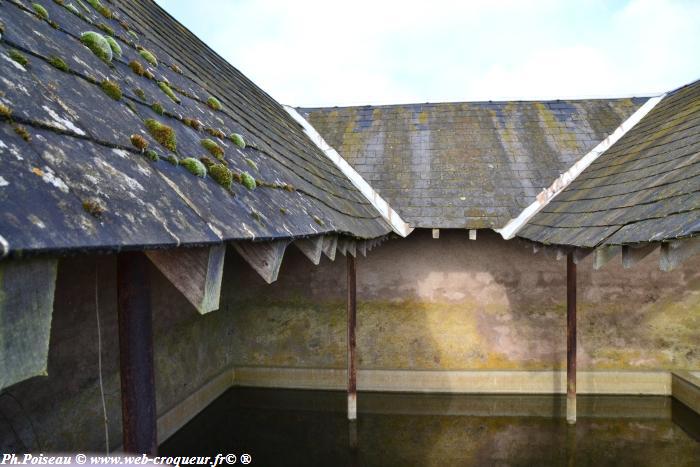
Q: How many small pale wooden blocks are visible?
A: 2